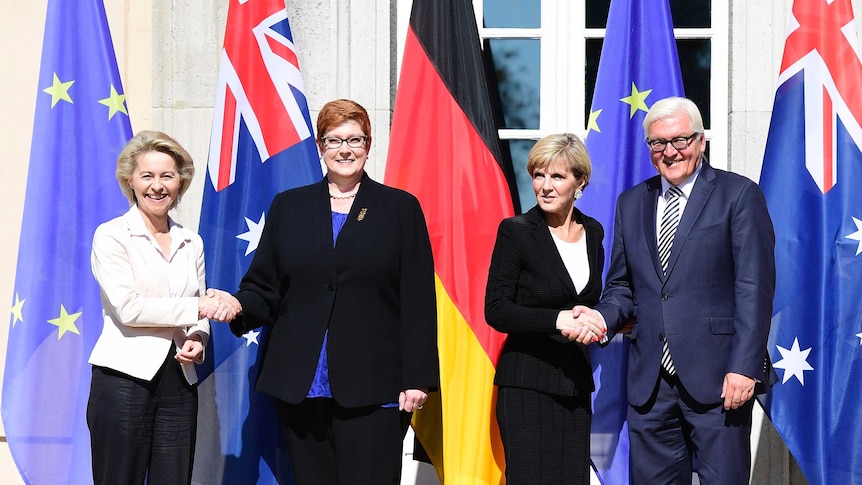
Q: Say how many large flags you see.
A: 5